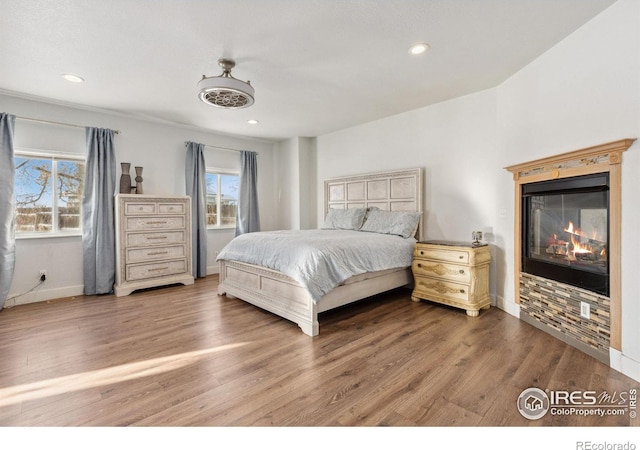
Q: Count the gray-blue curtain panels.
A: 4